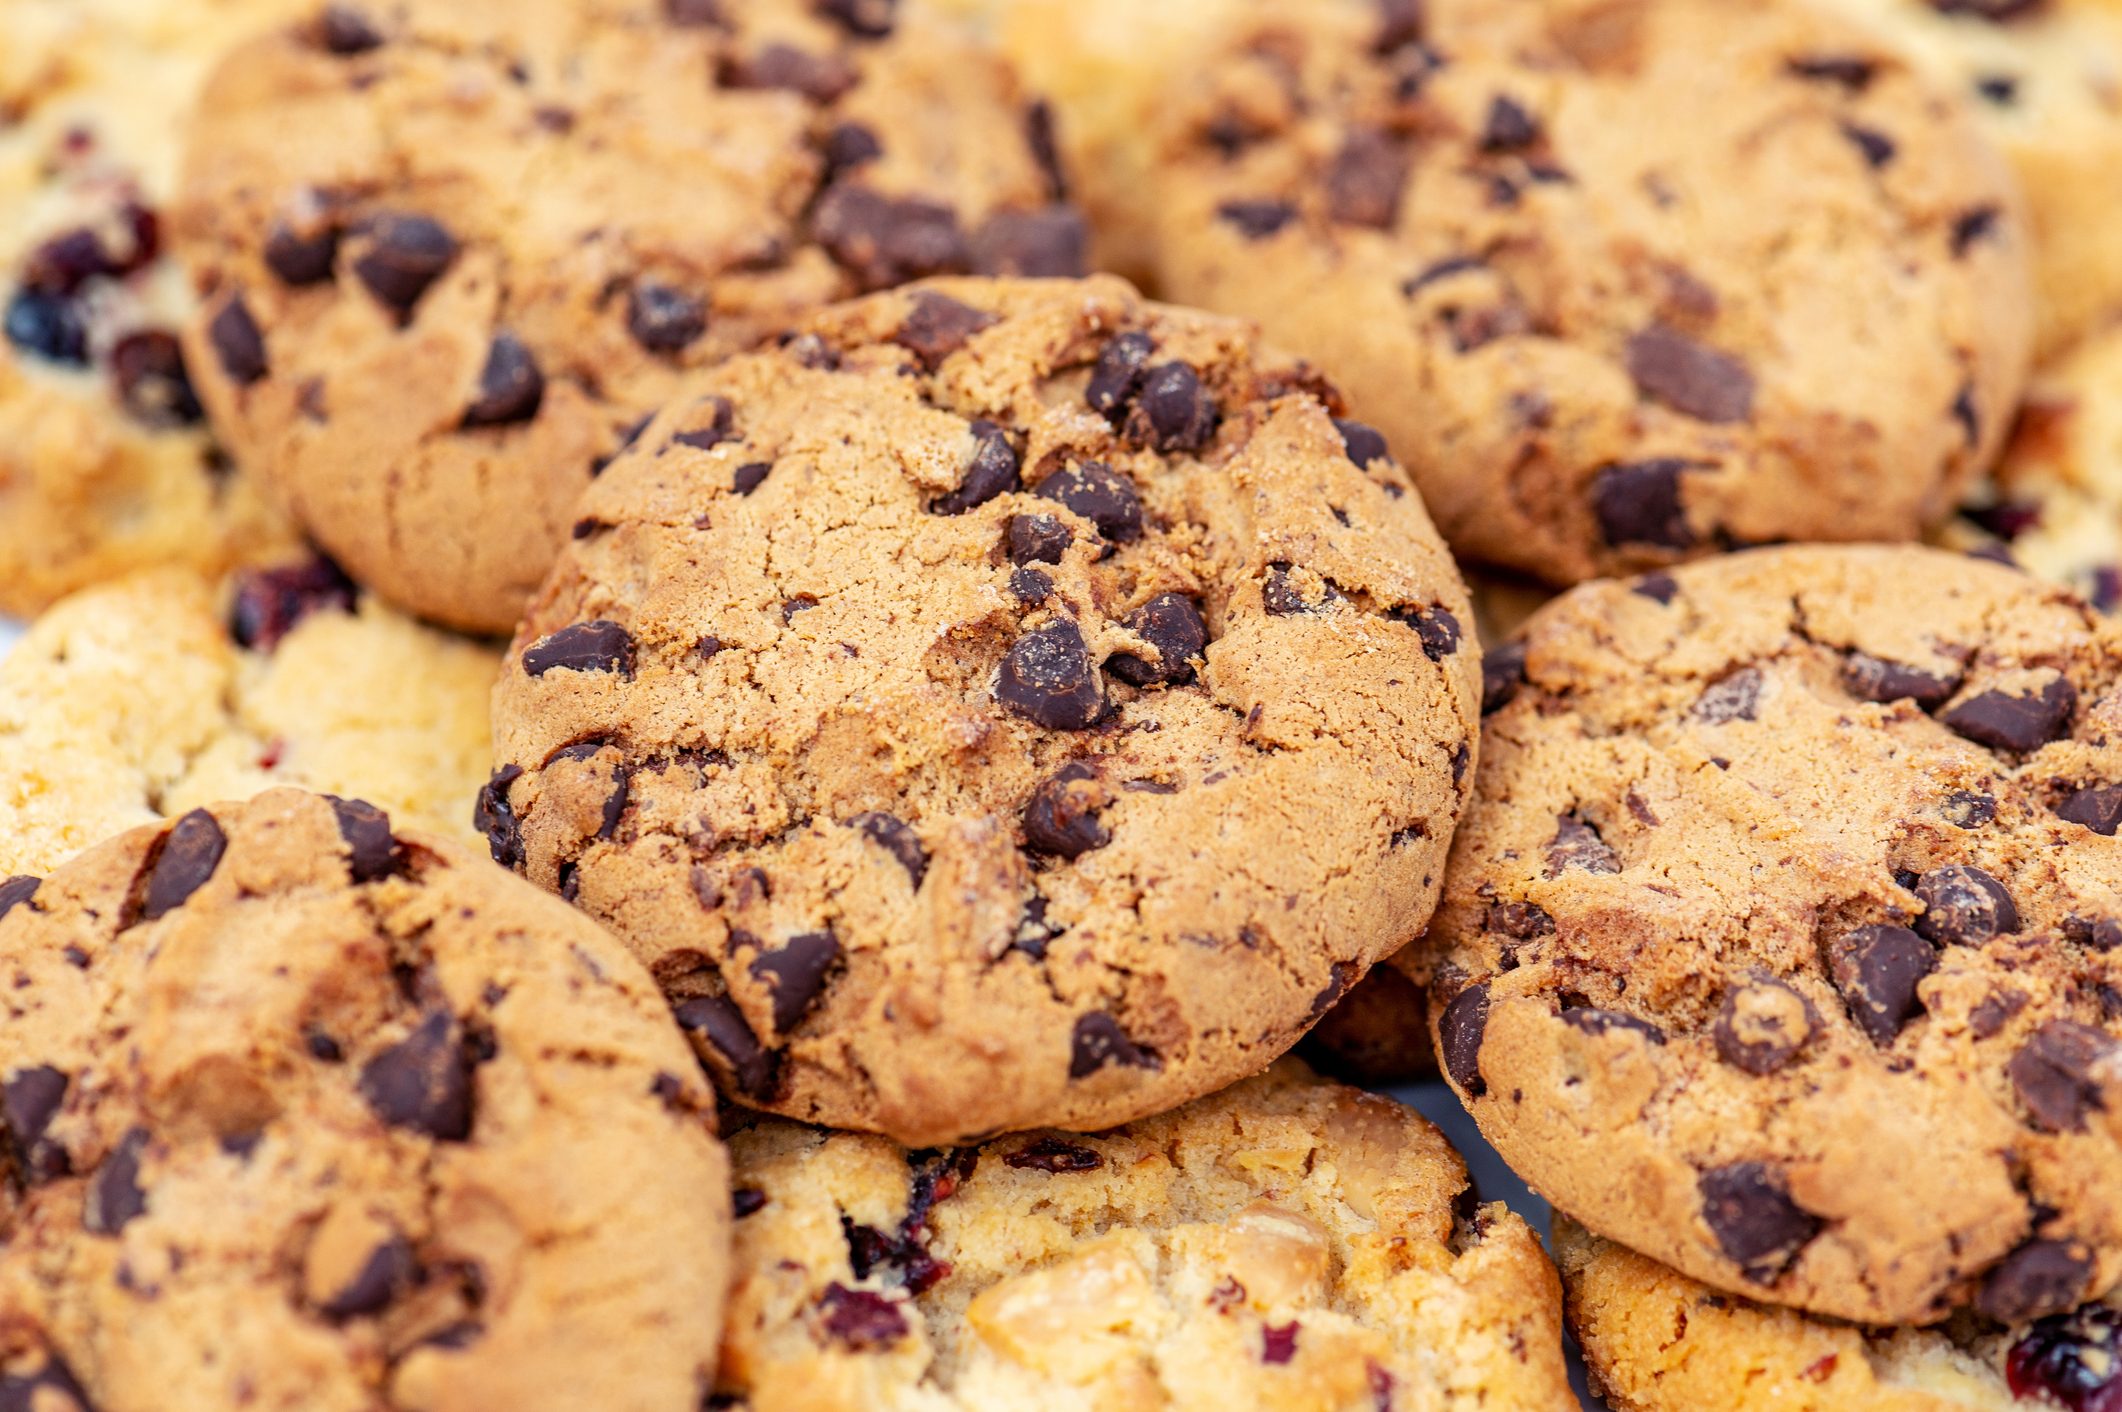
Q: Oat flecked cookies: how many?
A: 0